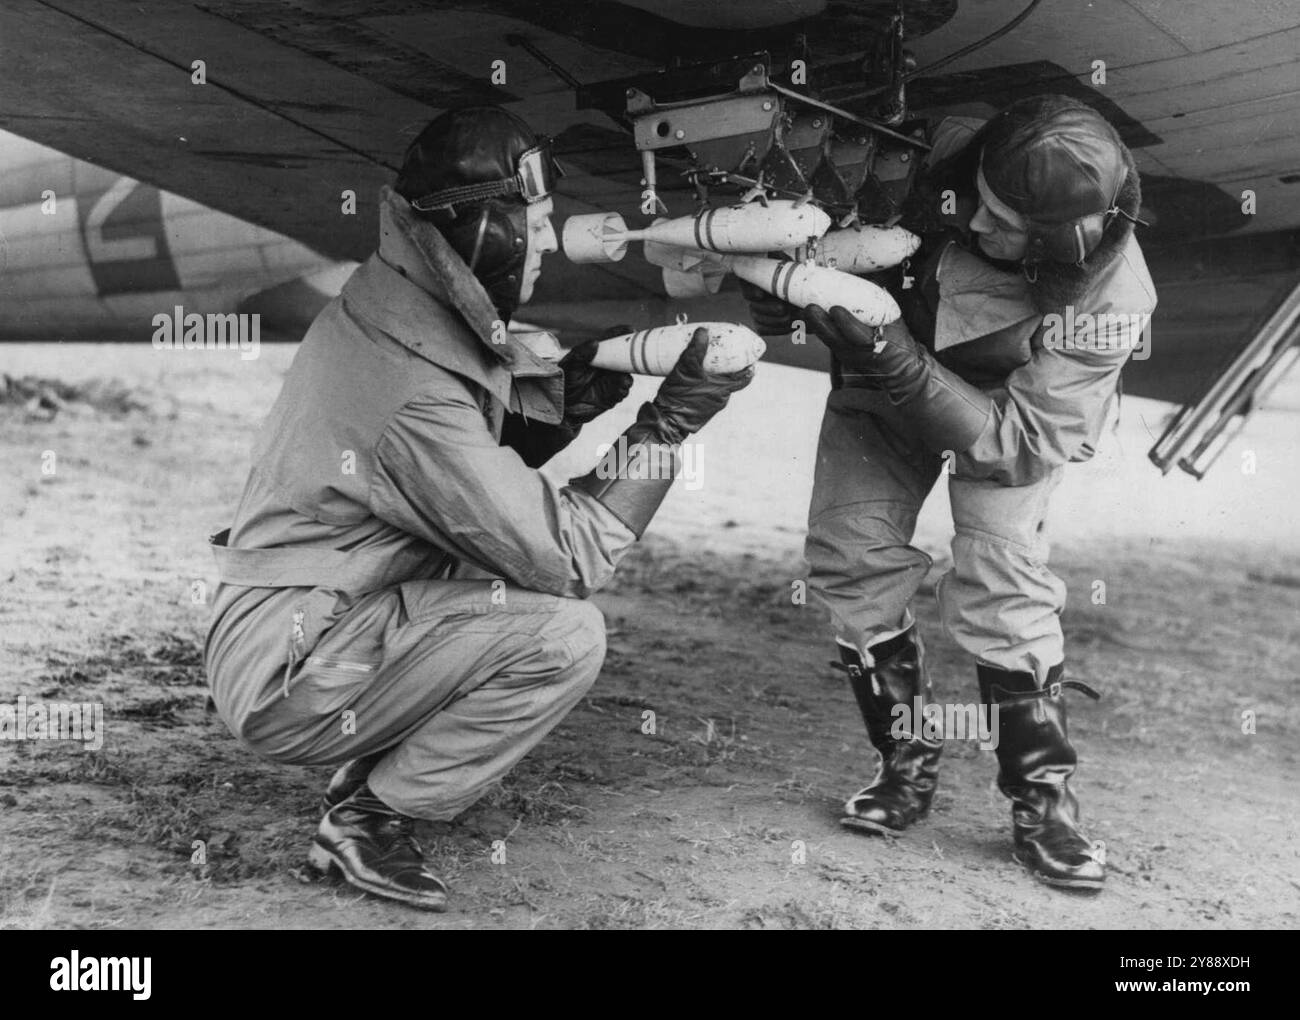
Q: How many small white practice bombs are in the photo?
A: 4